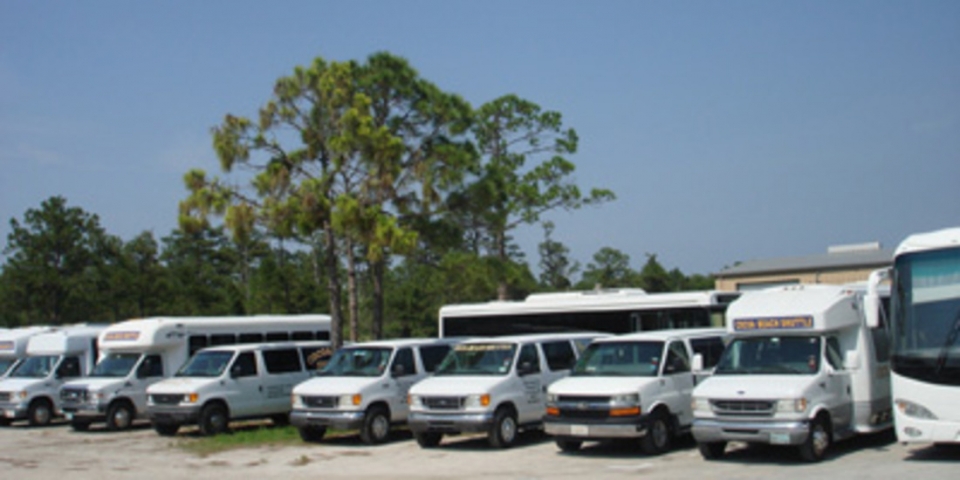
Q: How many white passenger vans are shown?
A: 4